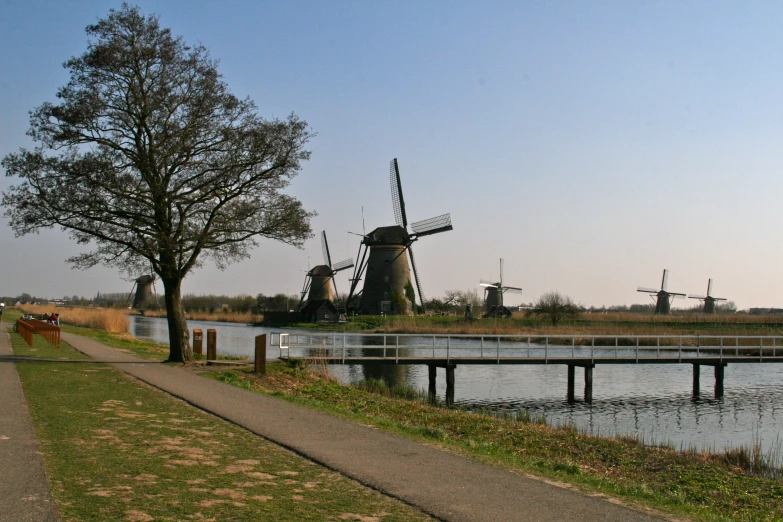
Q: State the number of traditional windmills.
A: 6